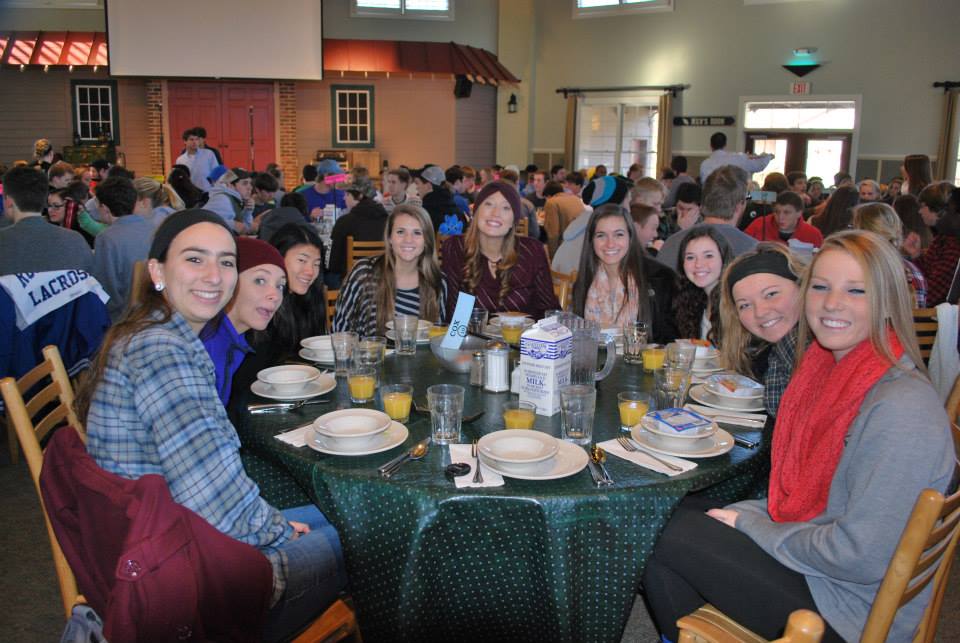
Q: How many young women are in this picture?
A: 9